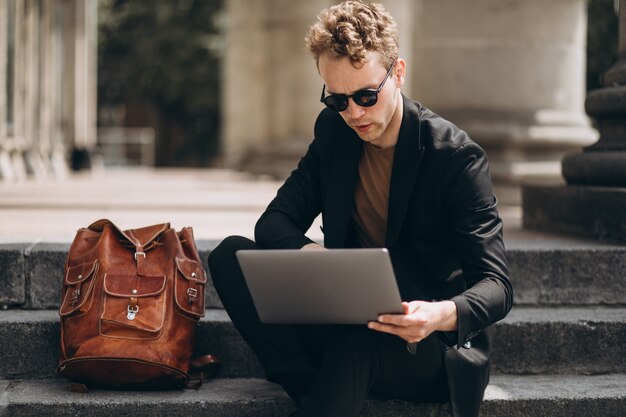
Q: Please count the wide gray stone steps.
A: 3